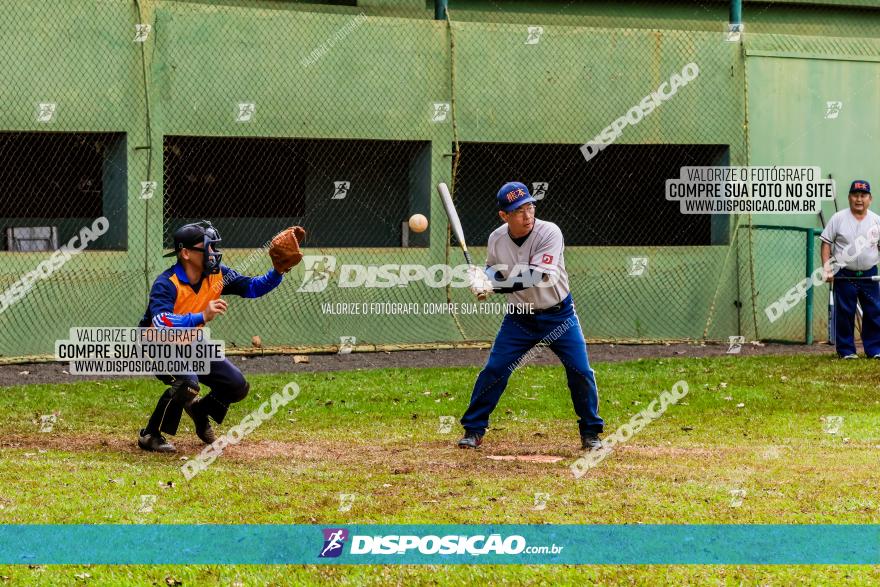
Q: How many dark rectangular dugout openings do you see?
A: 3